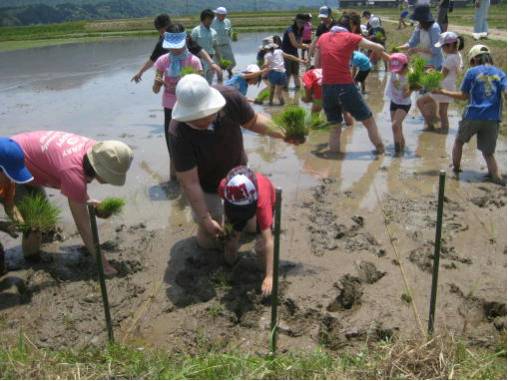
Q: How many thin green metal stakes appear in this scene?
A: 3